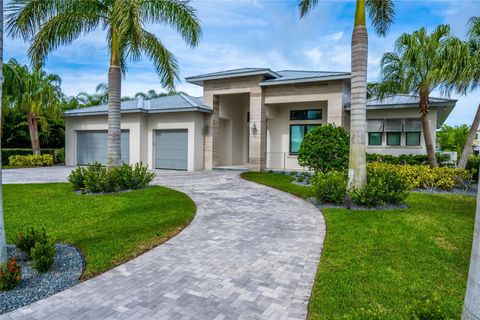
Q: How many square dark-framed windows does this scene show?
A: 3